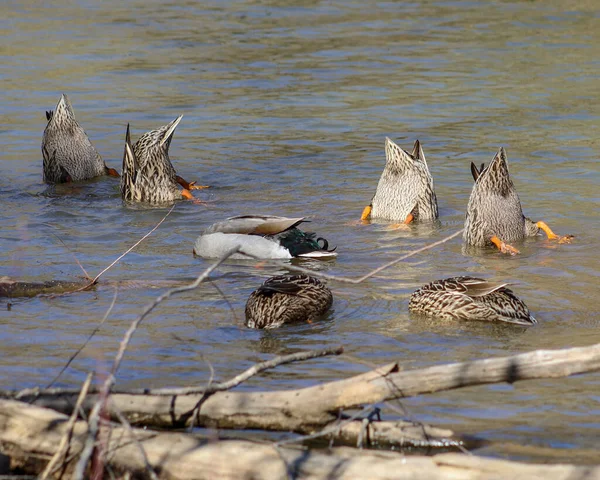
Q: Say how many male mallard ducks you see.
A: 1